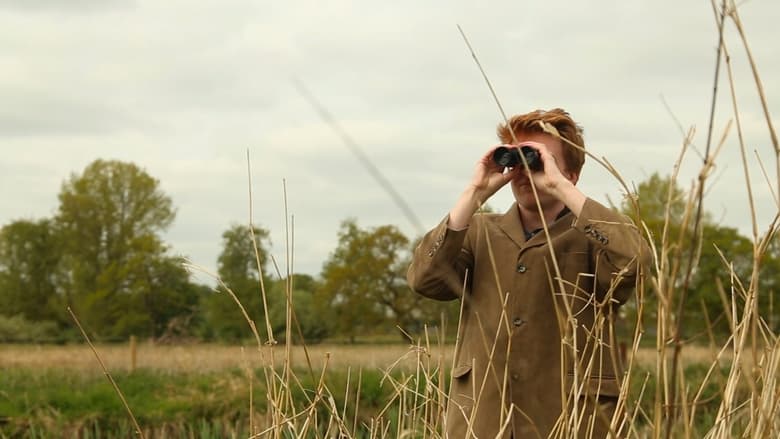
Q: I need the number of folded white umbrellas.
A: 0